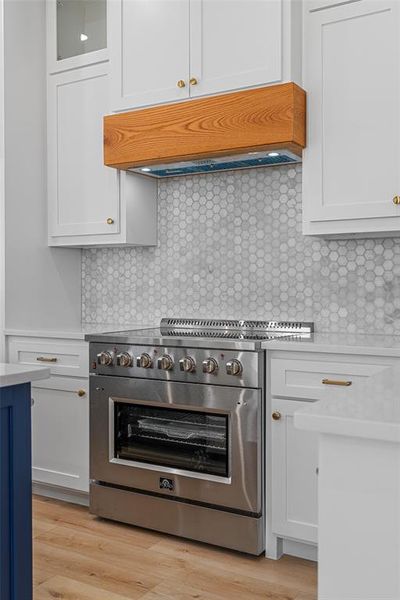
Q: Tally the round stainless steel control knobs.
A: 7